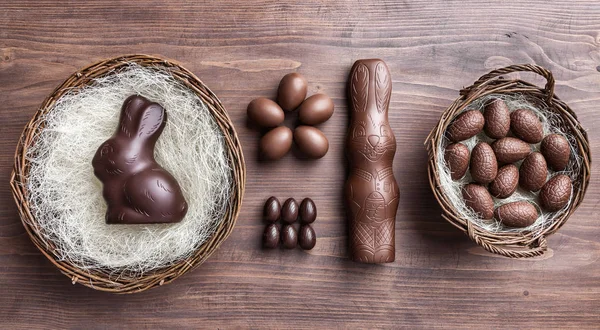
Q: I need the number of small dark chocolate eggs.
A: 6